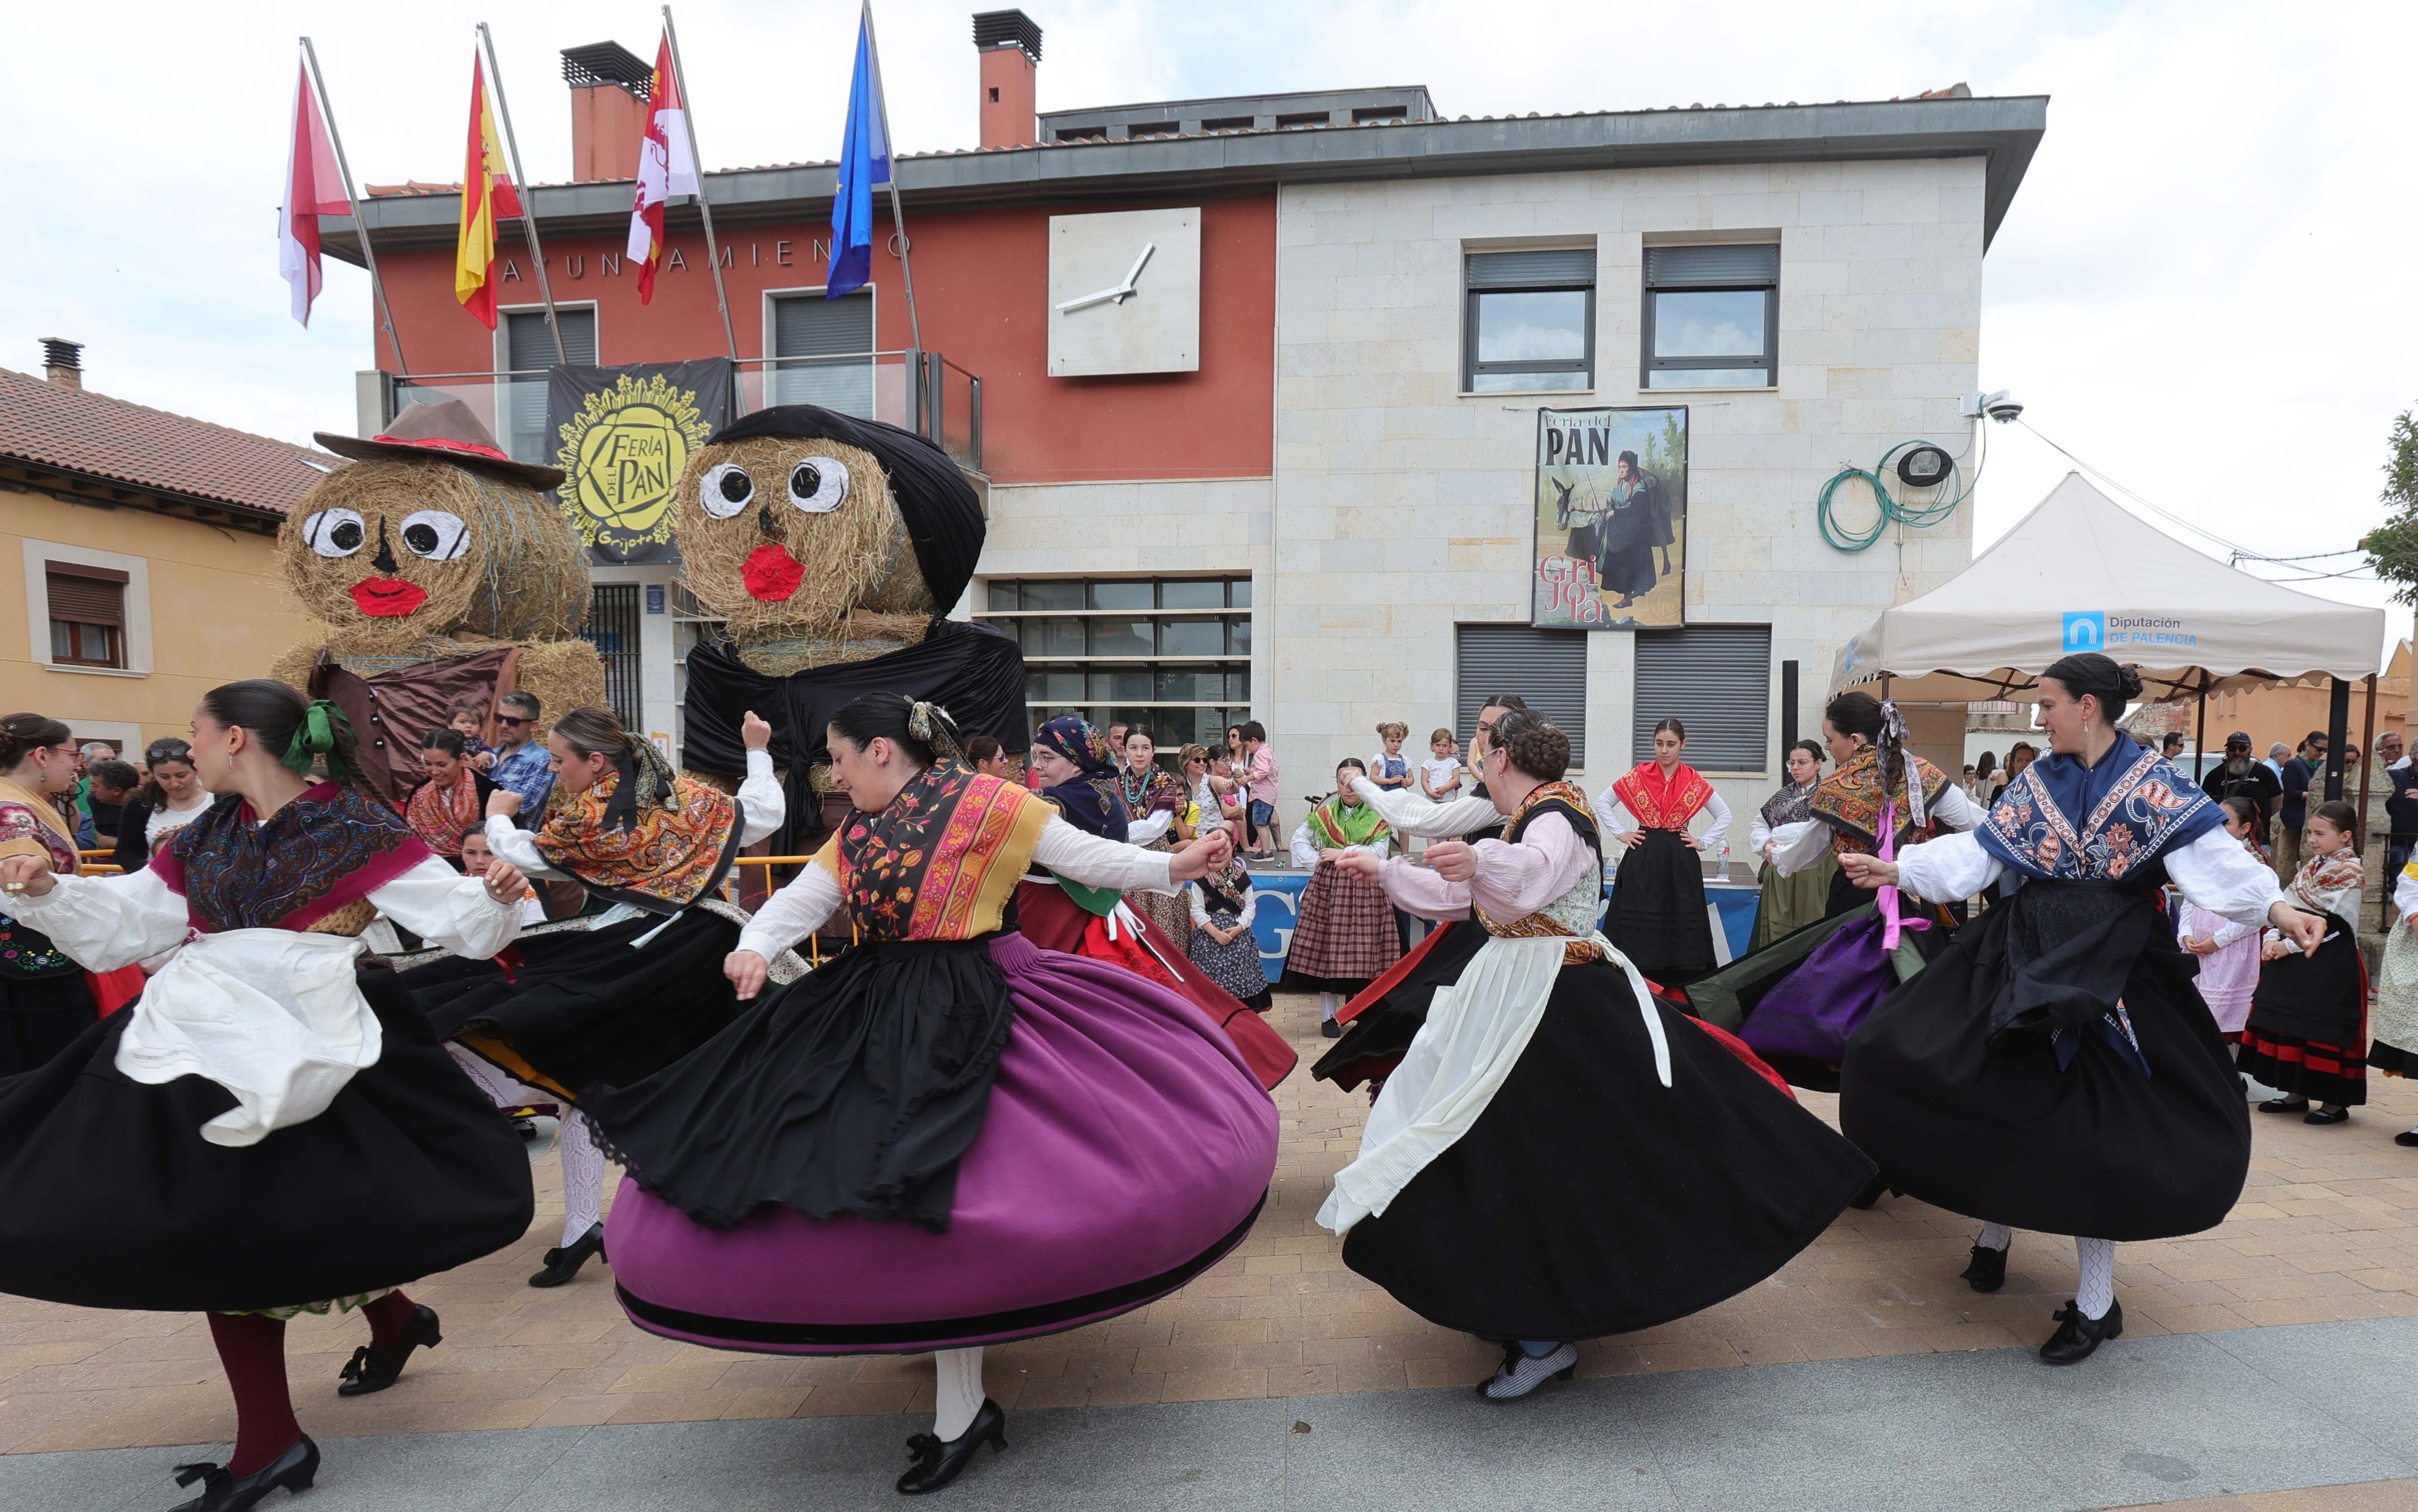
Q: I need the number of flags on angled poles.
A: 4